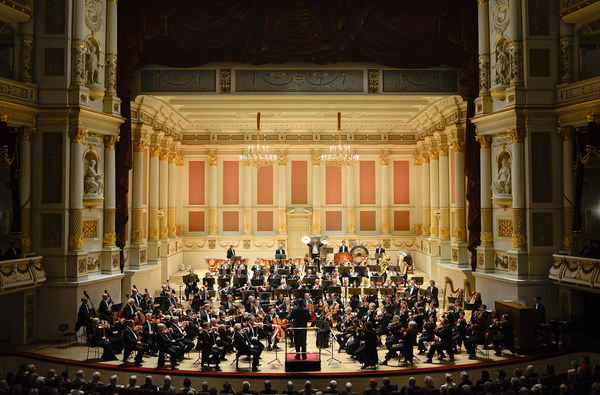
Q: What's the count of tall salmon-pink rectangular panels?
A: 7